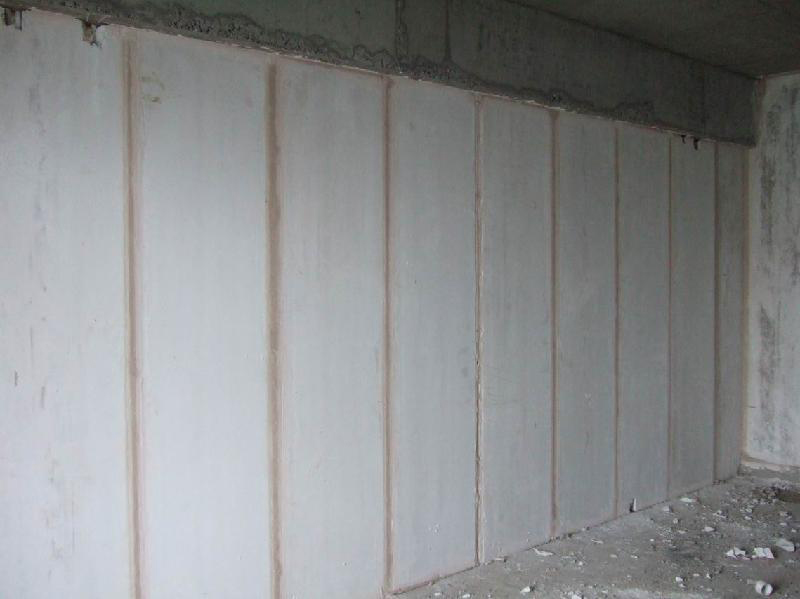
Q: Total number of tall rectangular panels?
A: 9